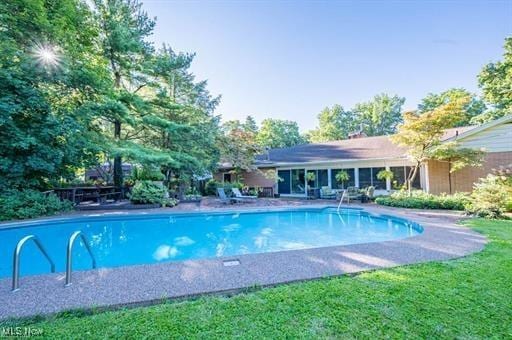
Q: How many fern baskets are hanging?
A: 3